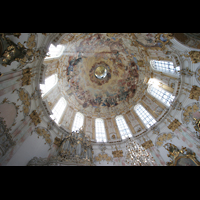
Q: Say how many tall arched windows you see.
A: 9